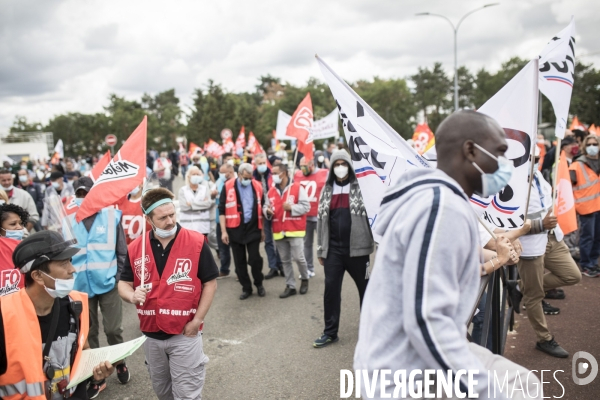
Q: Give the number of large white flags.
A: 3